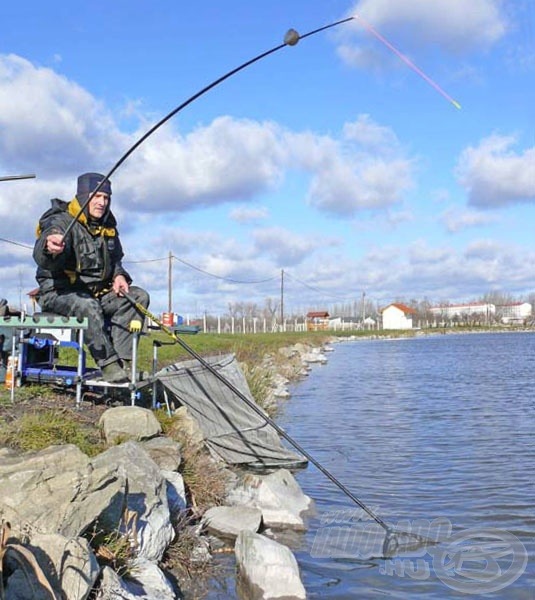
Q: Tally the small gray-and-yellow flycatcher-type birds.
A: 0